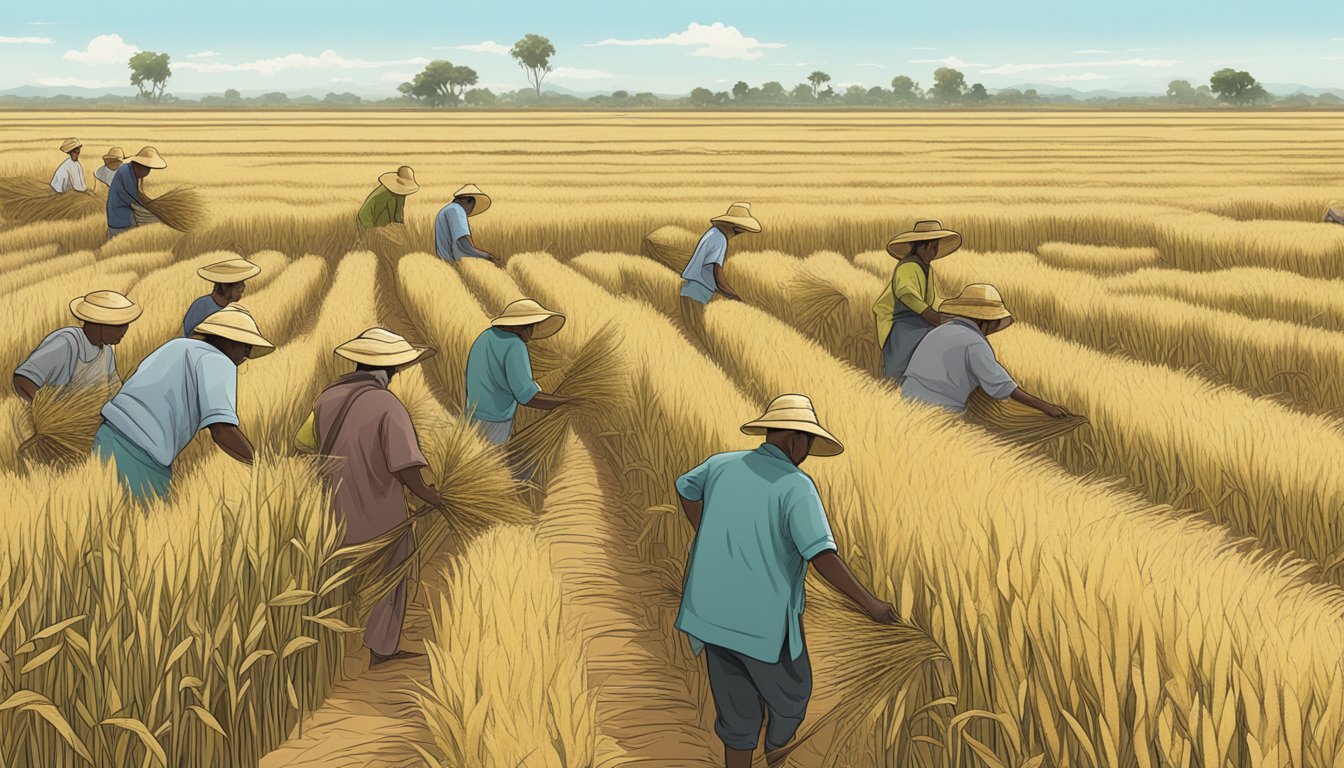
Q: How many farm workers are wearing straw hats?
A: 14